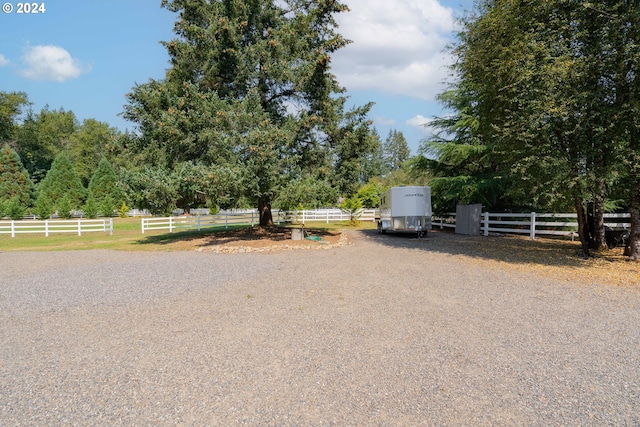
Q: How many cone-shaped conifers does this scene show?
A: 3